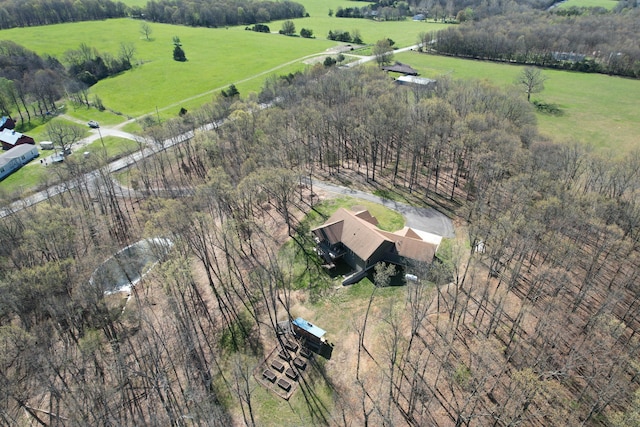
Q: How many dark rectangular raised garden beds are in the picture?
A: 8